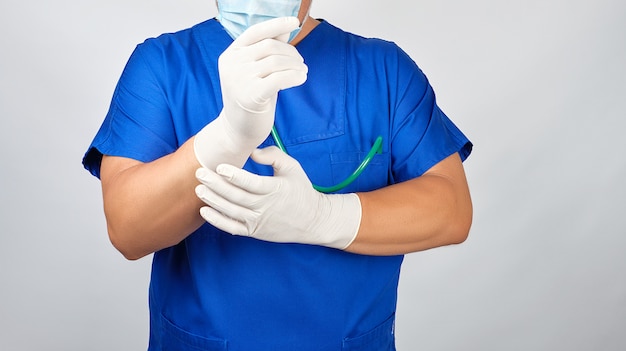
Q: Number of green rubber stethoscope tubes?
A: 1